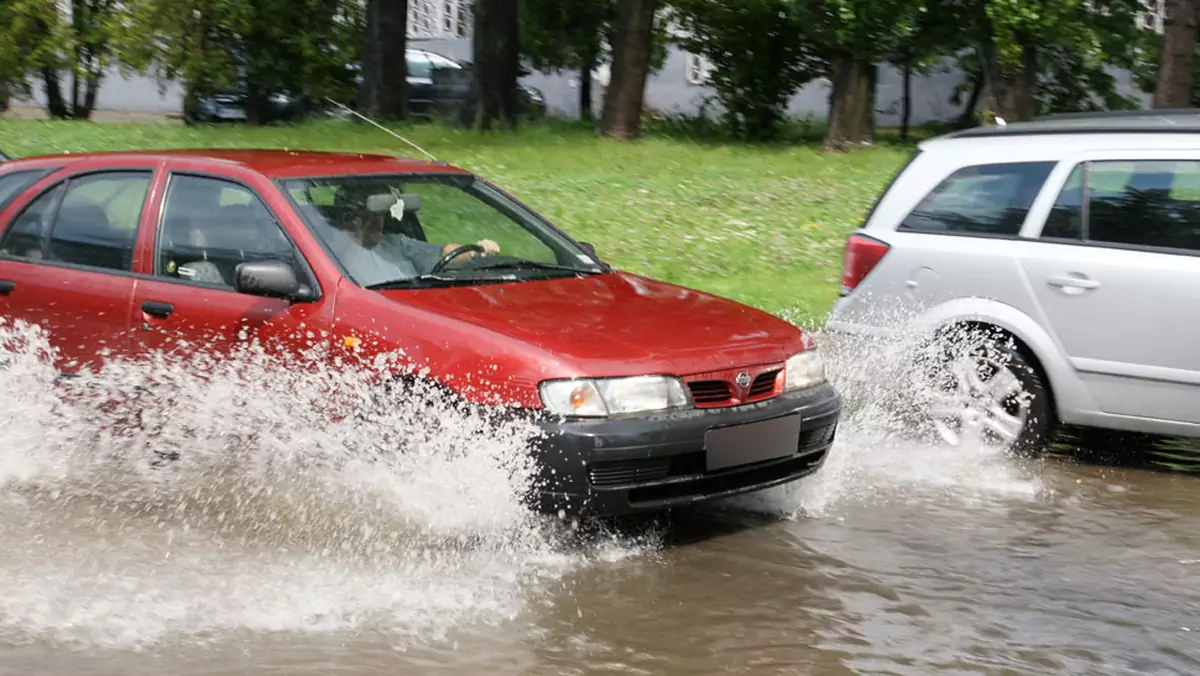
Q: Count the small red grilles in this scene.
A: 2